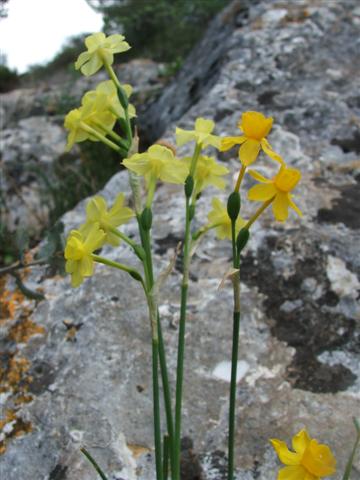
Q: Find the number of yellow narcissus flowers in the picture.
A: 13